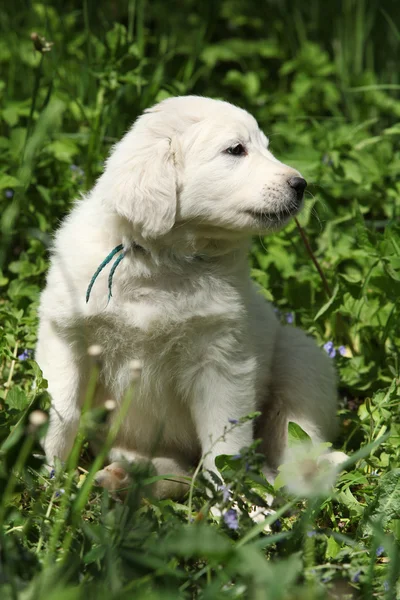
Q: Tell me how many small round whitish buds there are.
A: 4